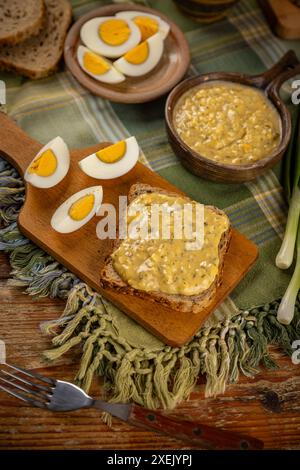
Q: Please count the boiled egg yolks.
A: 7